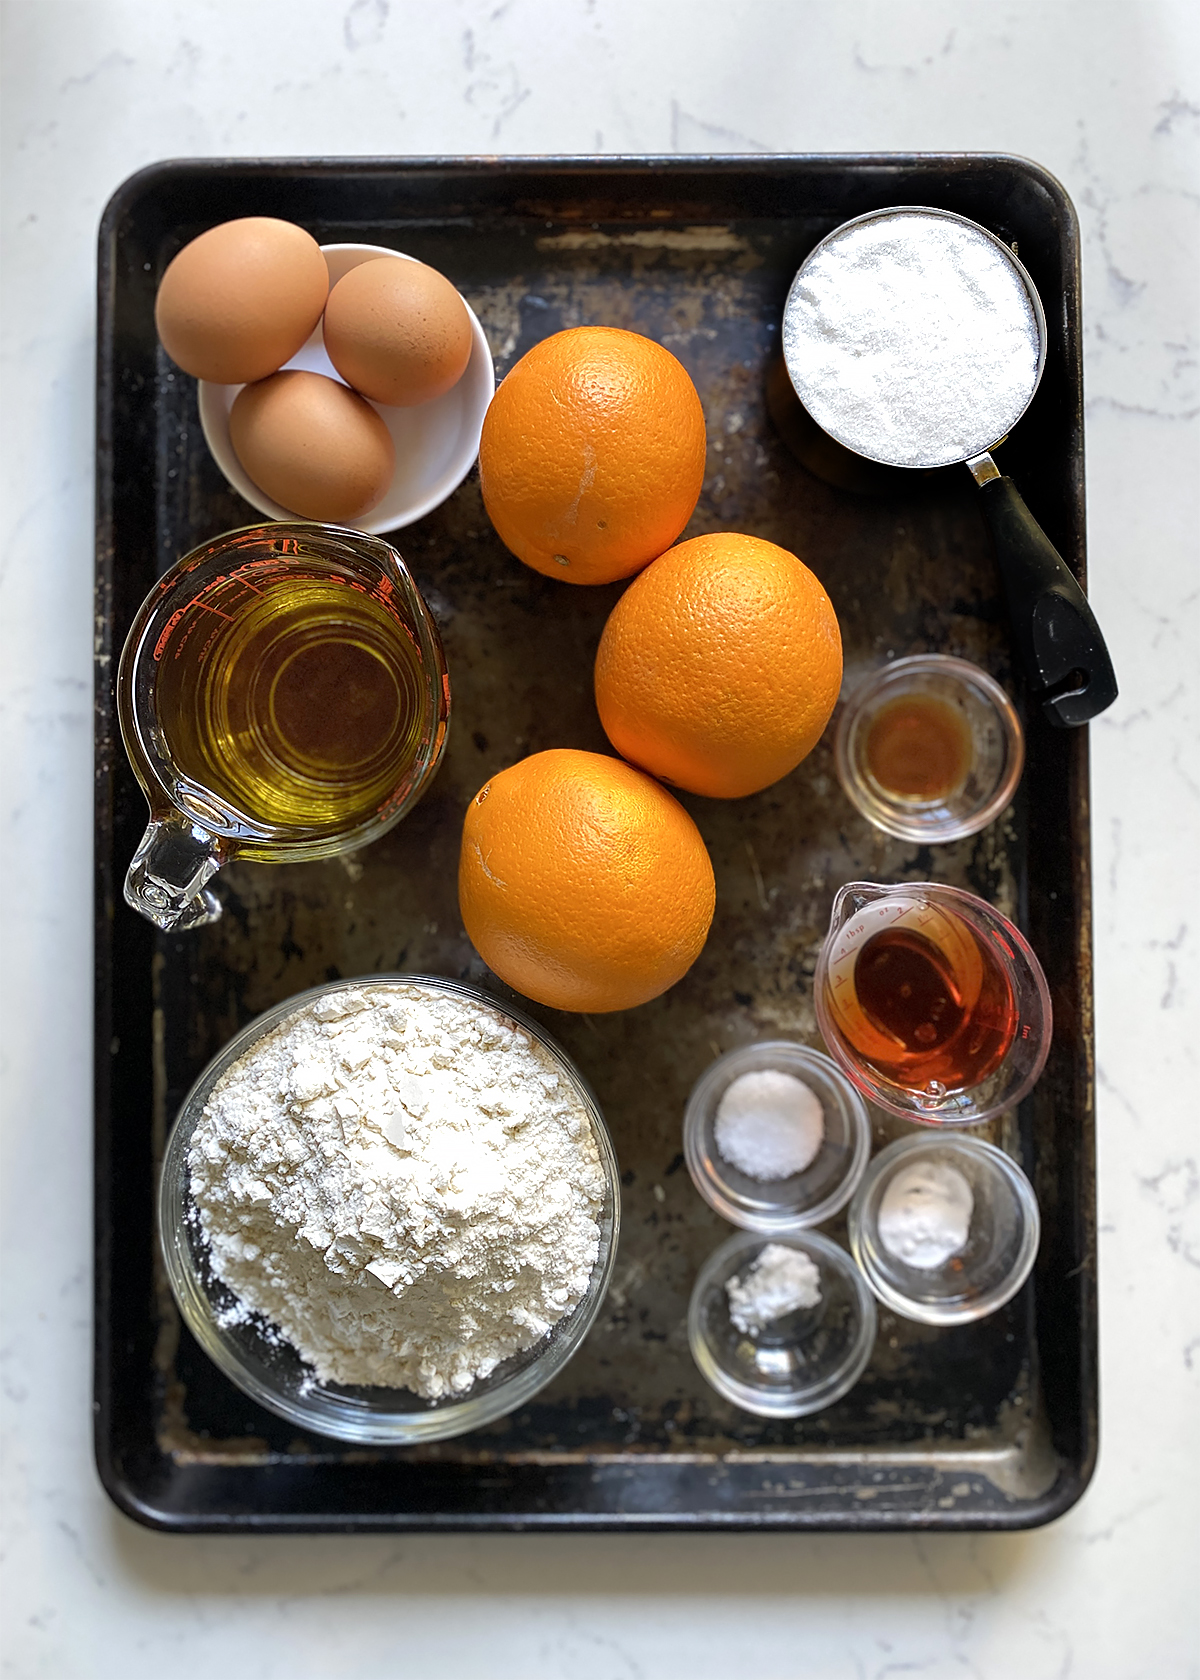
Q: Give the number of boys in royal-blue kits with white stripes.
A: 0